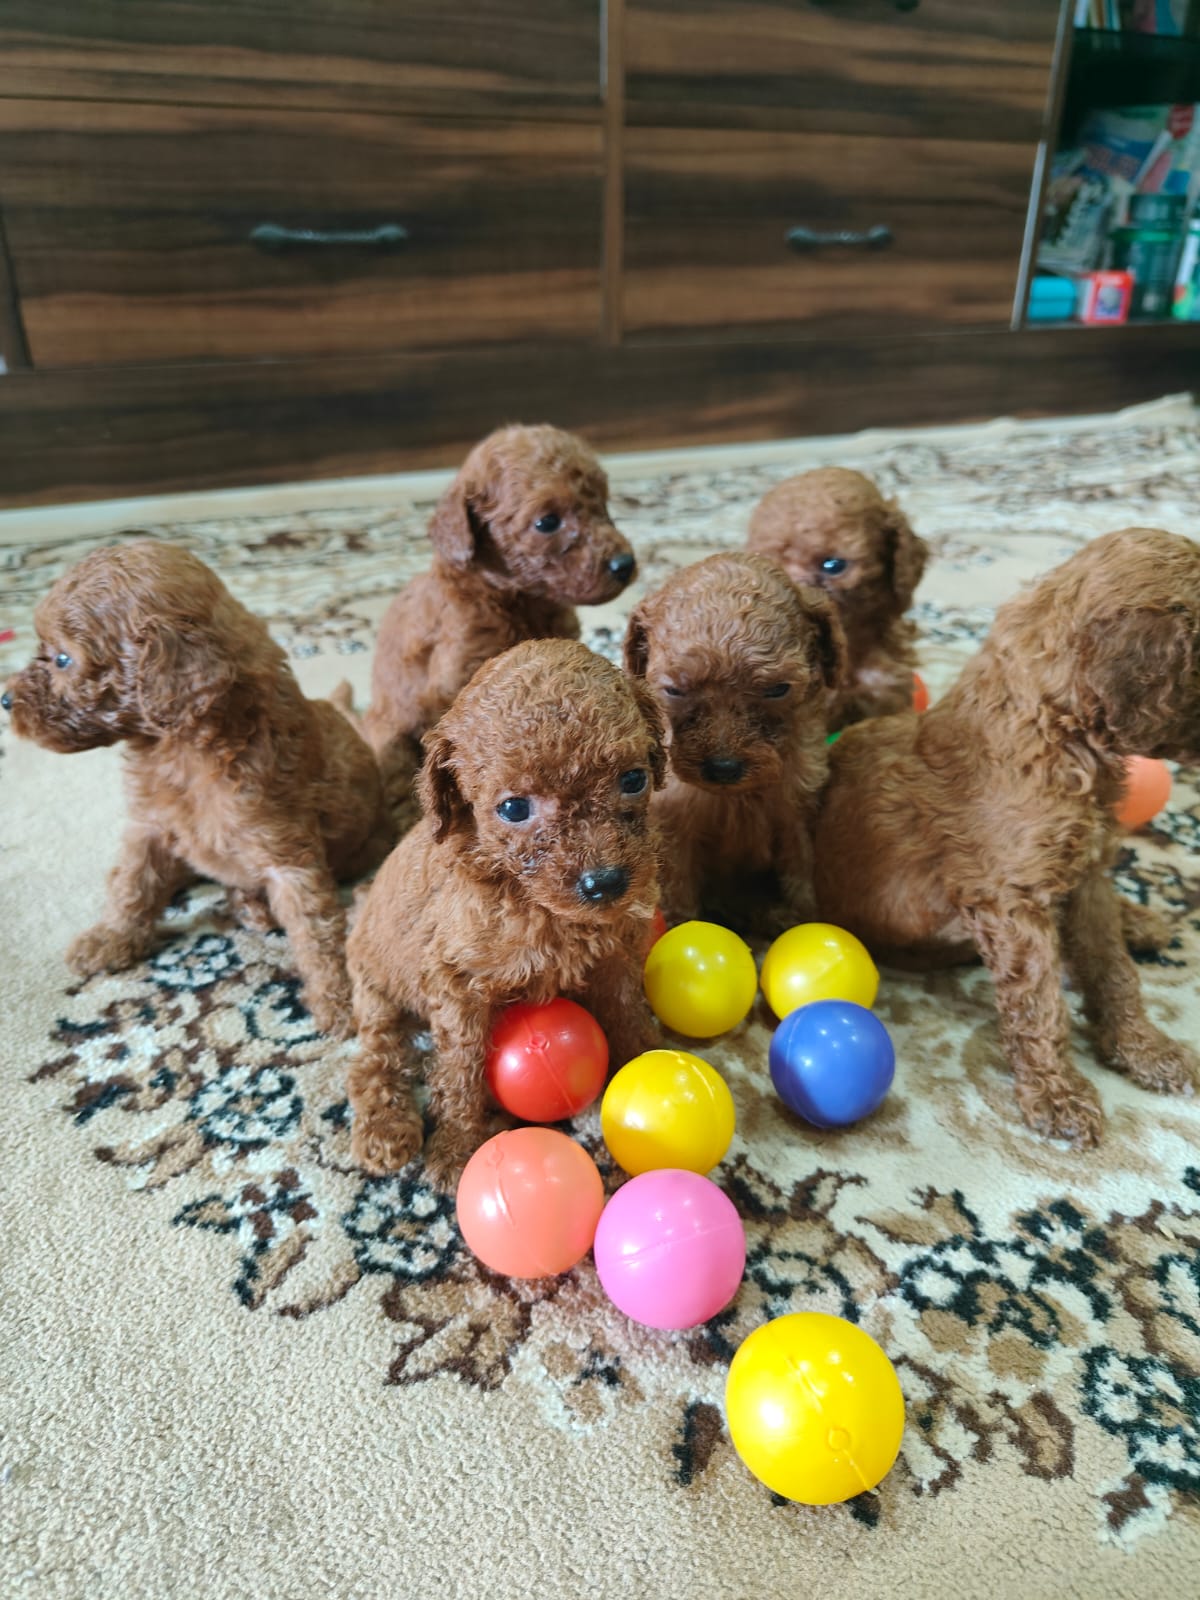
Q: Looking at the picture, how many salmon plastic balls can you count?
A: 2